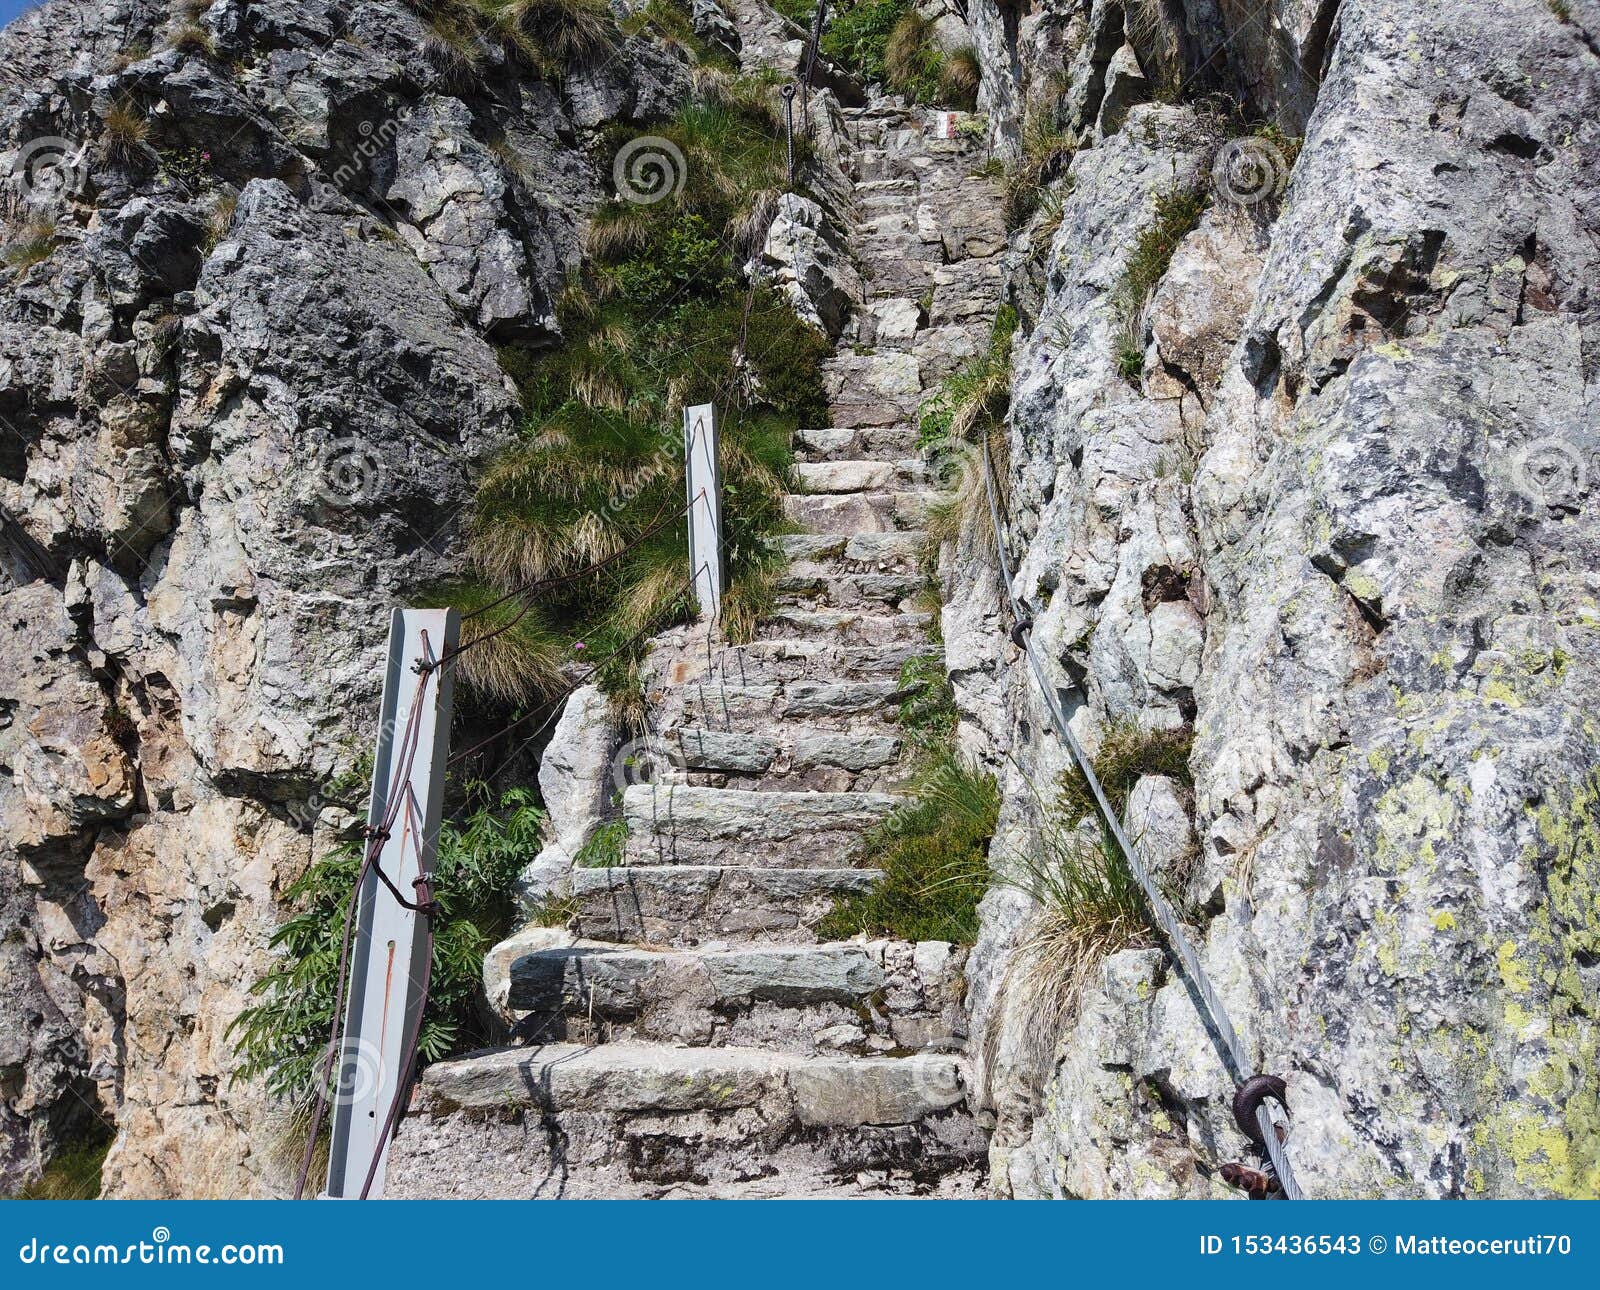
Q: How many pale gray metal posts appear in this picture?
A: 2